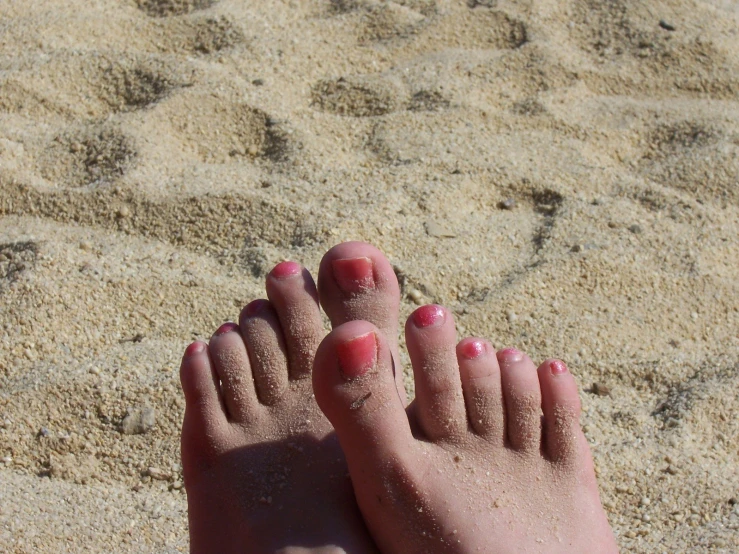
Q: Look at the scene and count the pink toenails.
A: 10